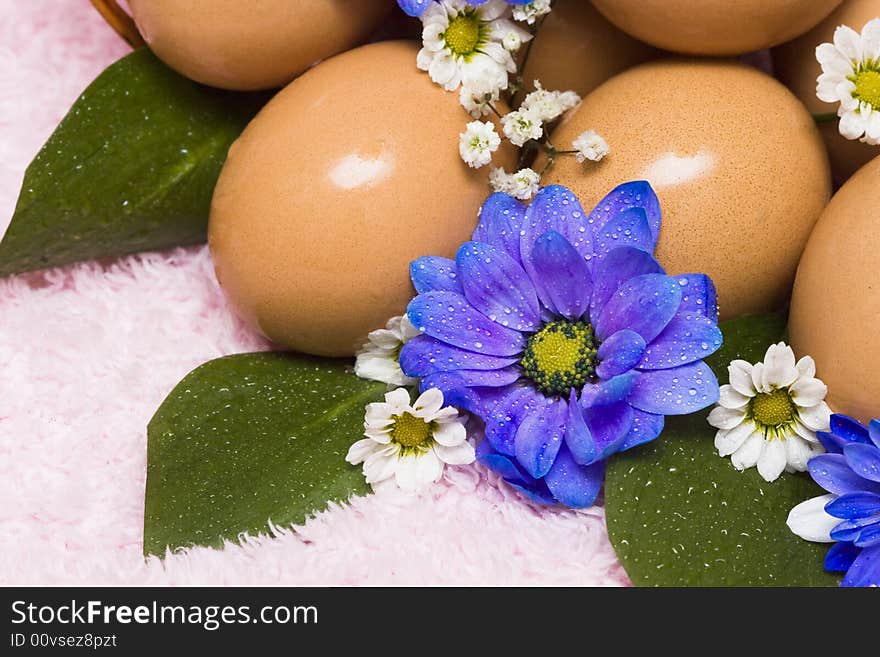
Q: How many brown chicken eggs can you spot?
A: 7